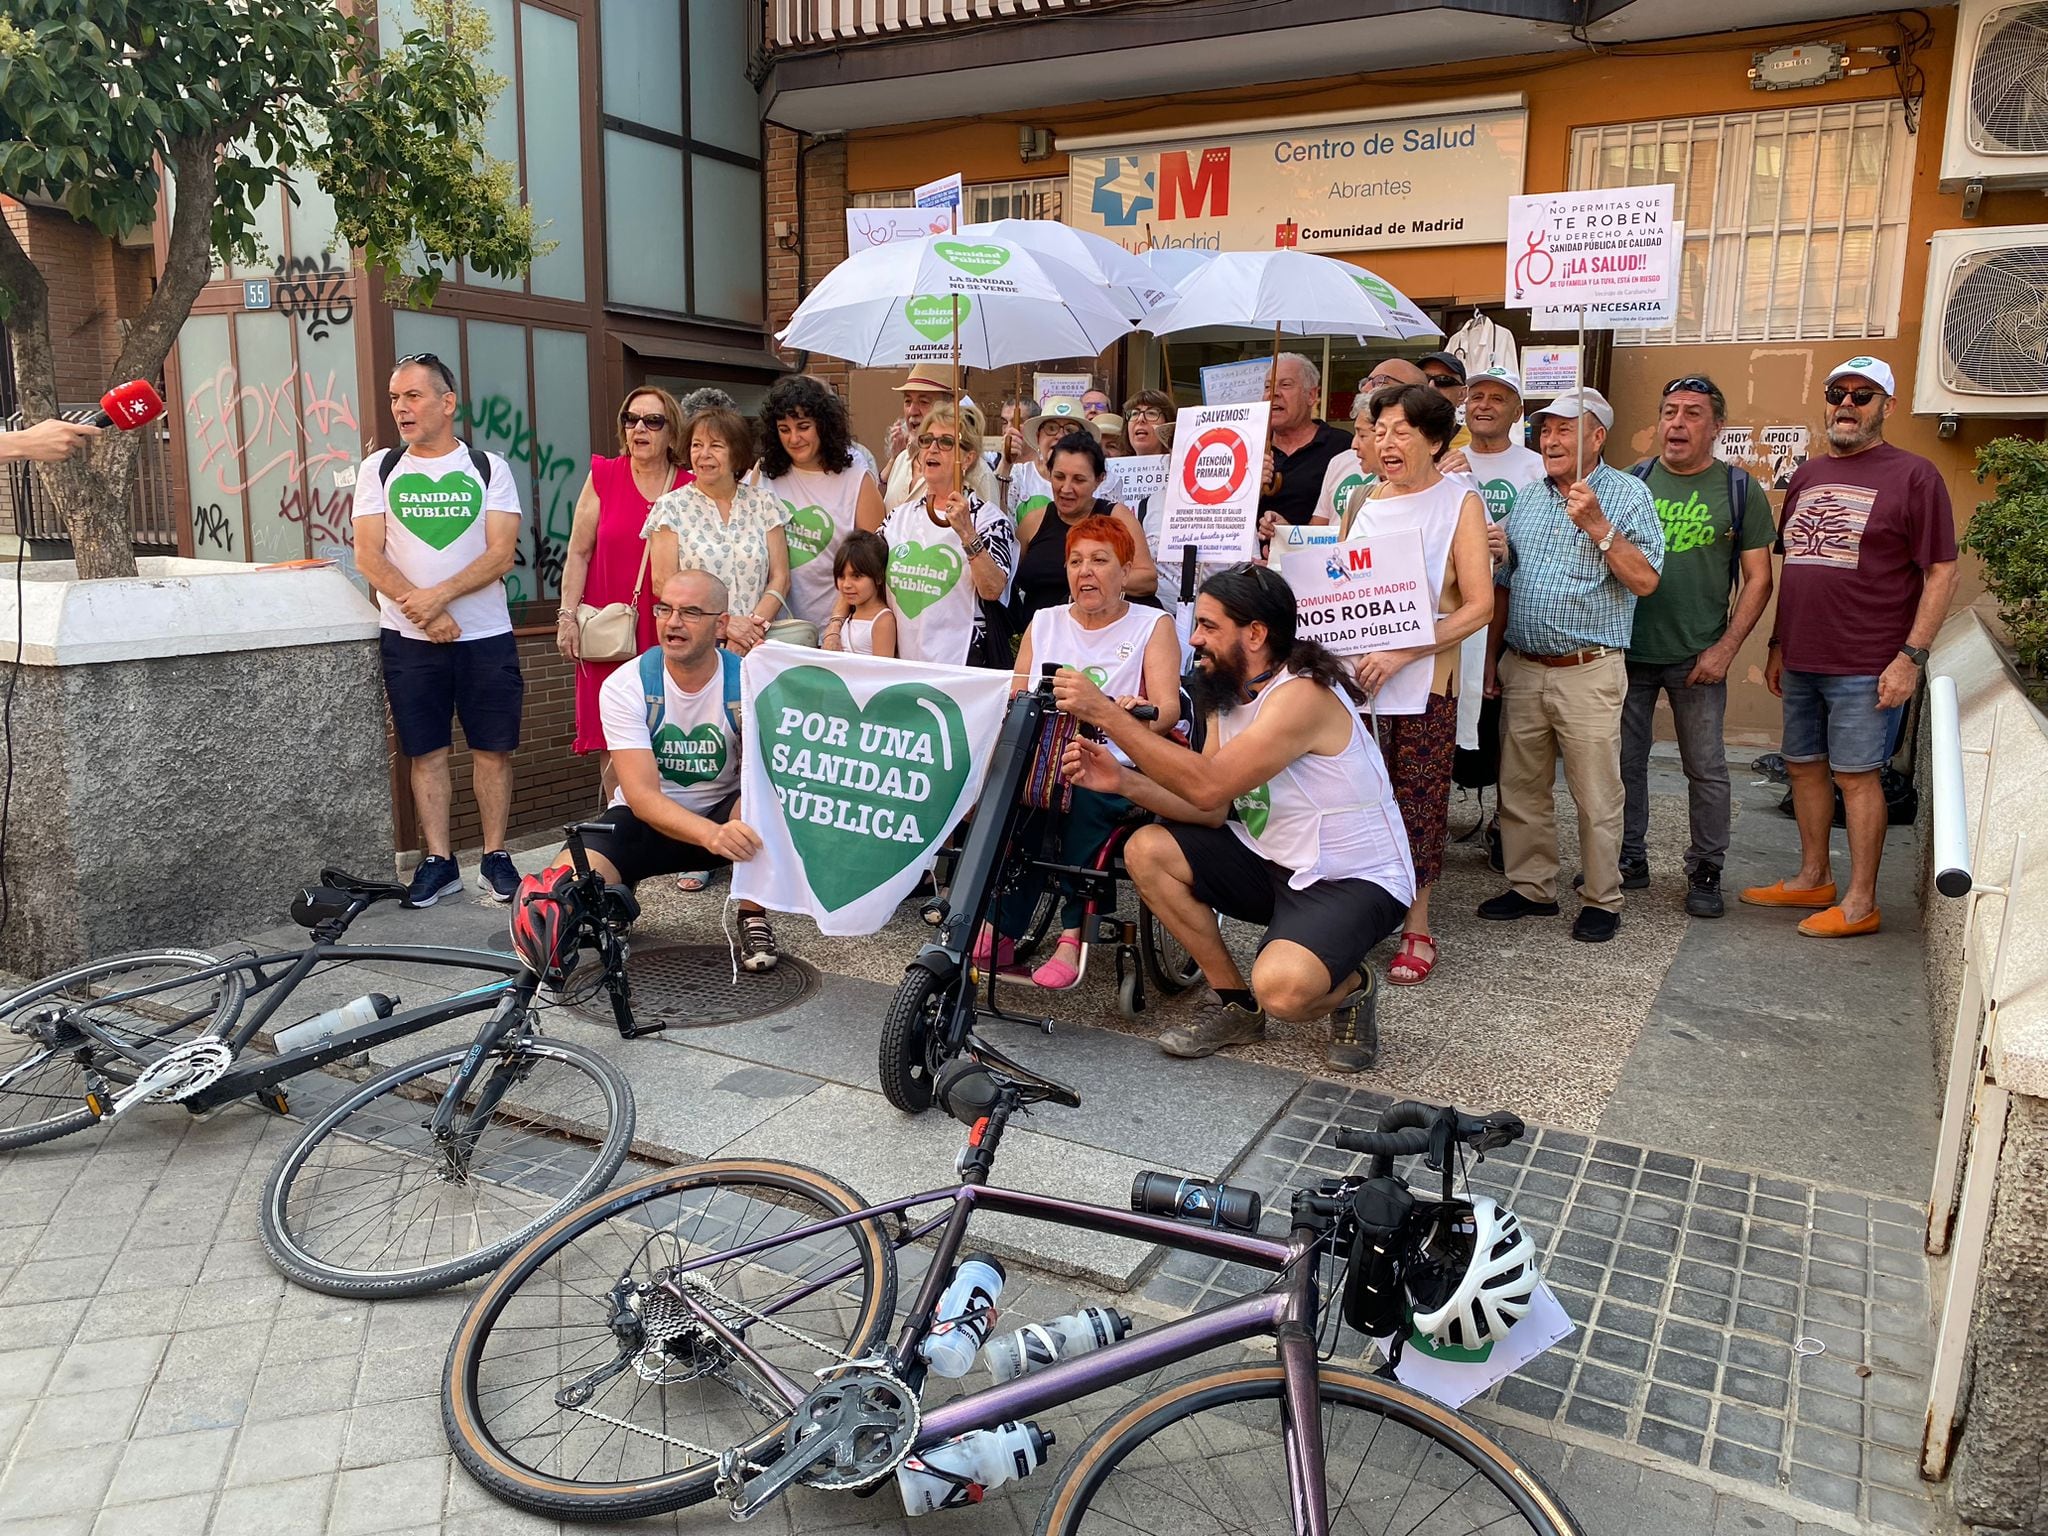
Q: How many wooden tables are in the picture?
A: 0